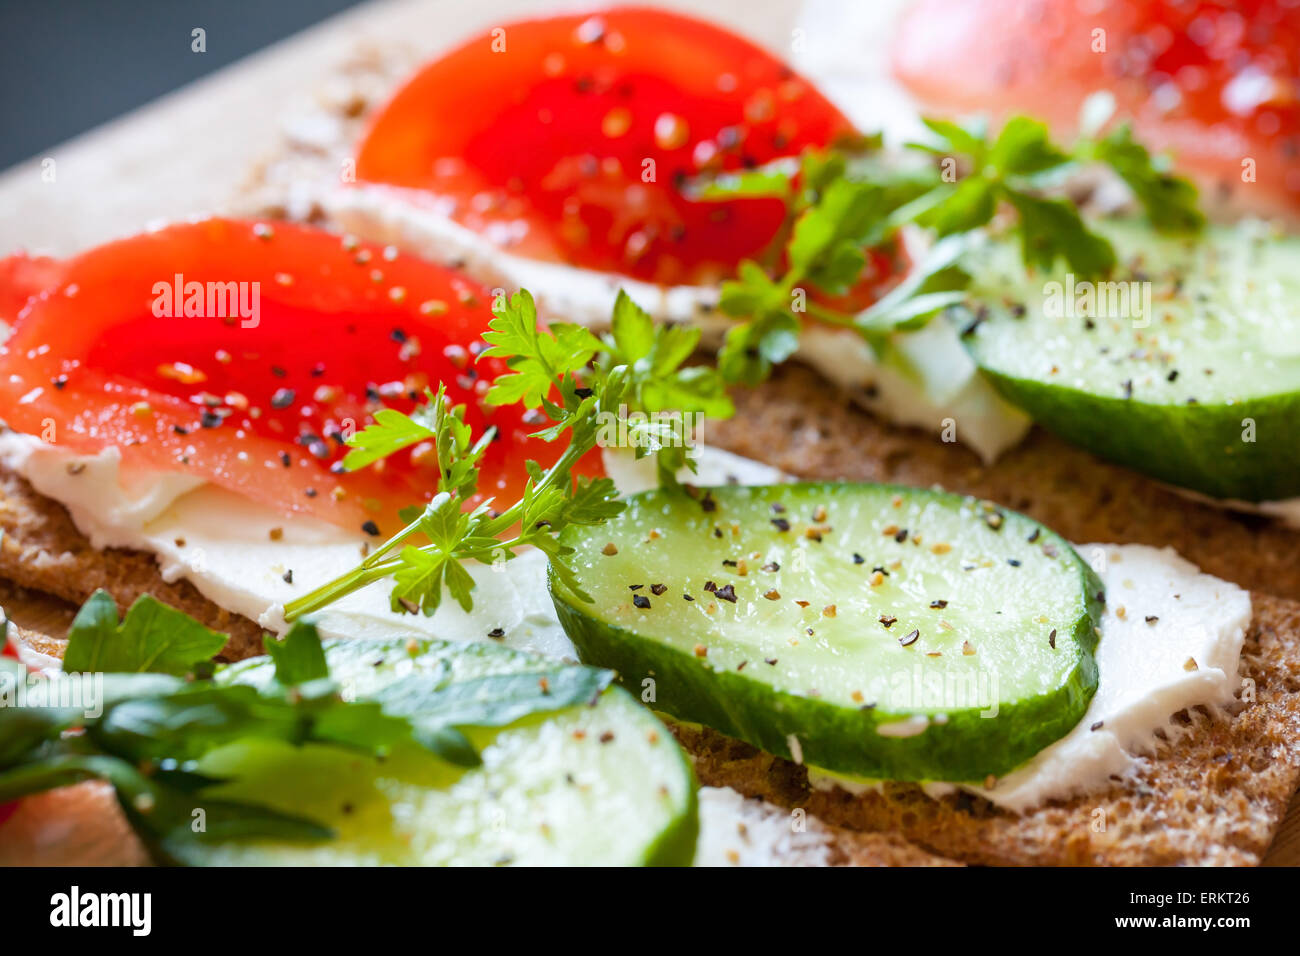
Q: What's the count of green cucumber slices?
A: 3